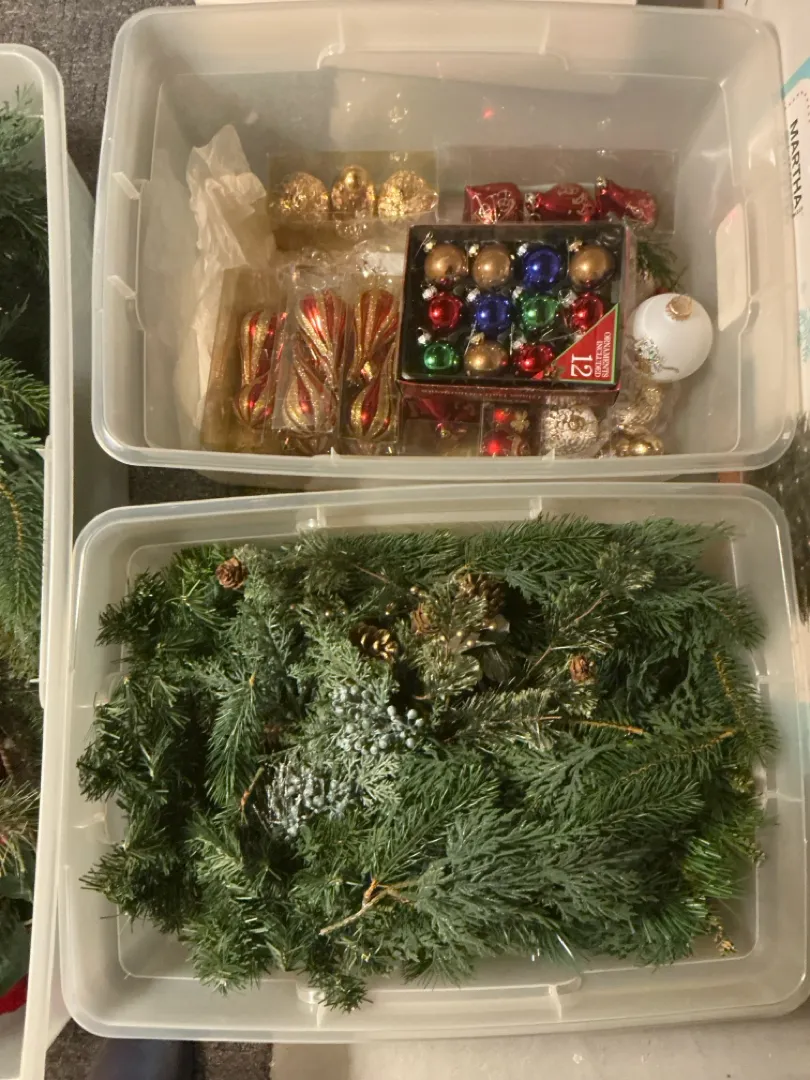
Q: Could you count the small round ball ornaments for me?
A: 11